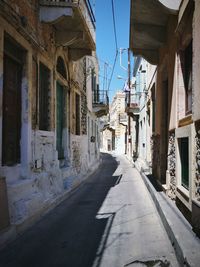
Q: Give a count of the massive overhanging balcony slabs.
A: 2